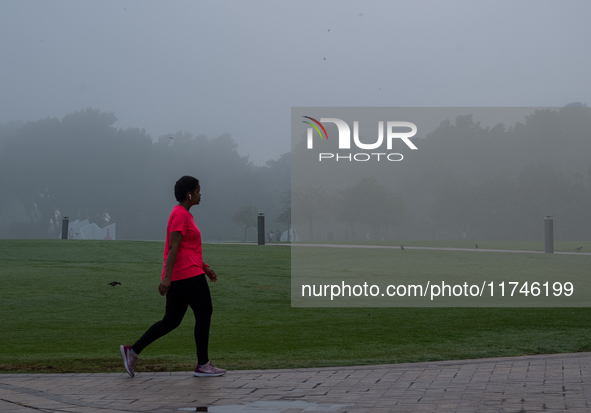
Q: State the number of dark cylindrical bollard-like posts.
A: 3